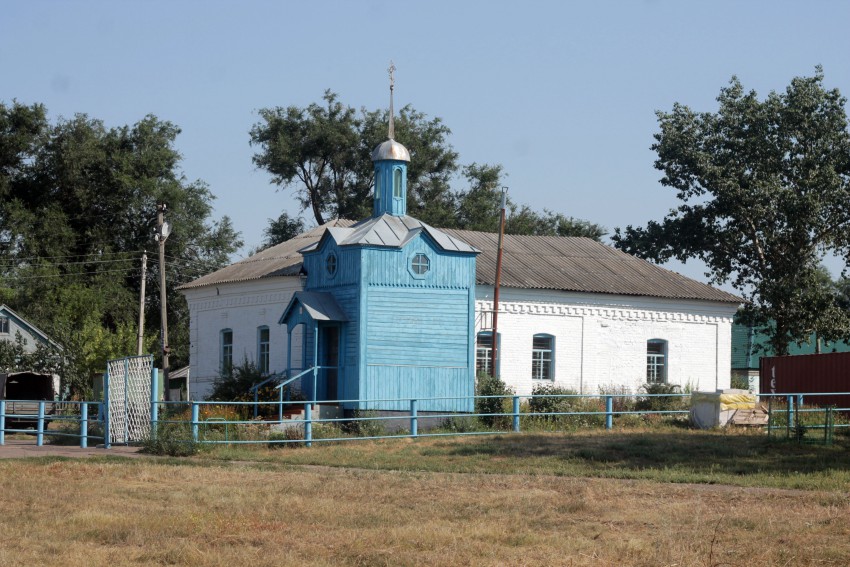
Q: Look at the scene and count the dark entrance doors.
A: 1